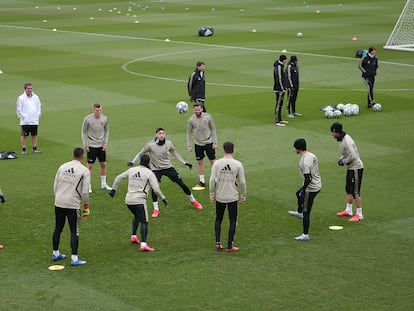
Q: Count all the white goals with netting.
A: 1